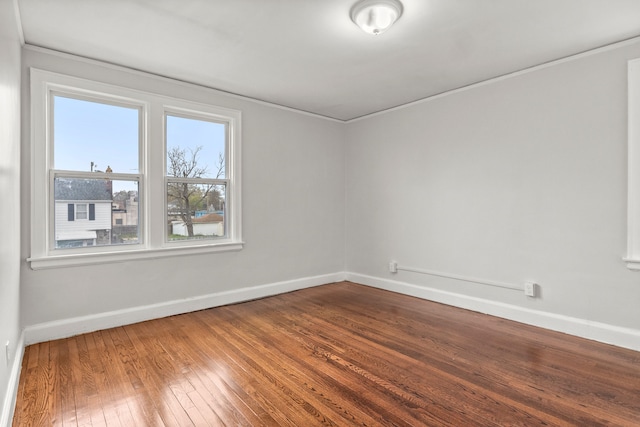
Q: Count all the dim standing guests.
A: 0